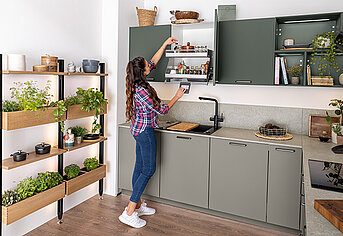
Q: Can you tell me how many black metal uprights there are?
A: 3